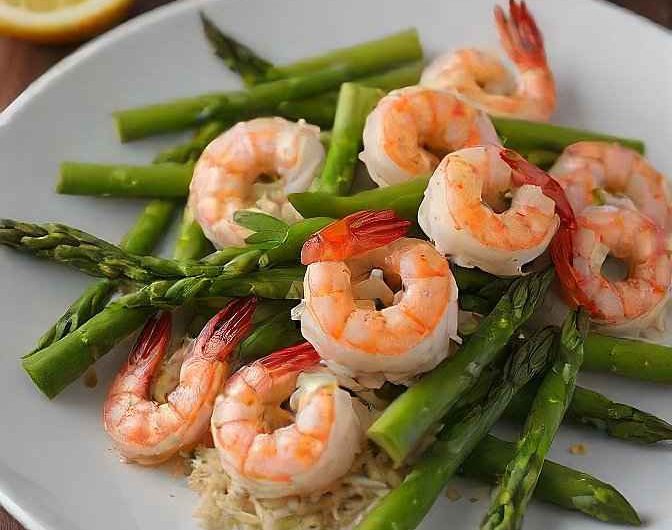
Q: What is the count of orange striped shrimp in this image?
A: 9